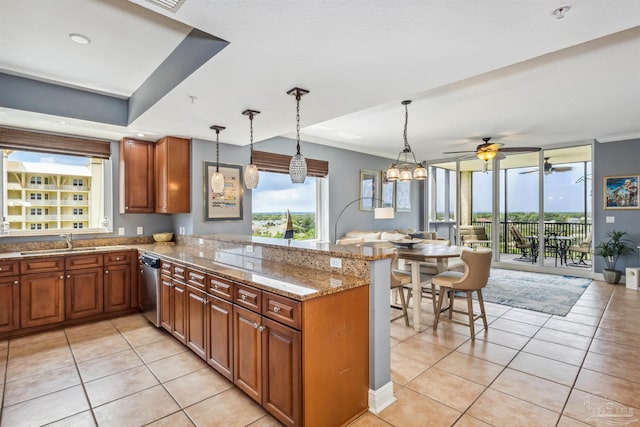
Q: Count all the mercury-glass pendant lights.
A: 3